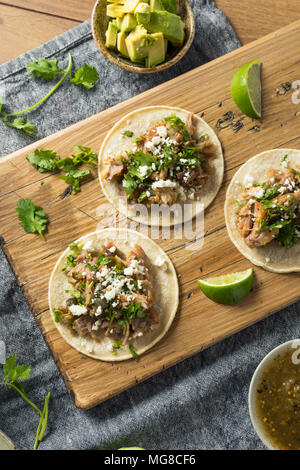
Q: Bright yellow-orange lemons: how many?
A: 0